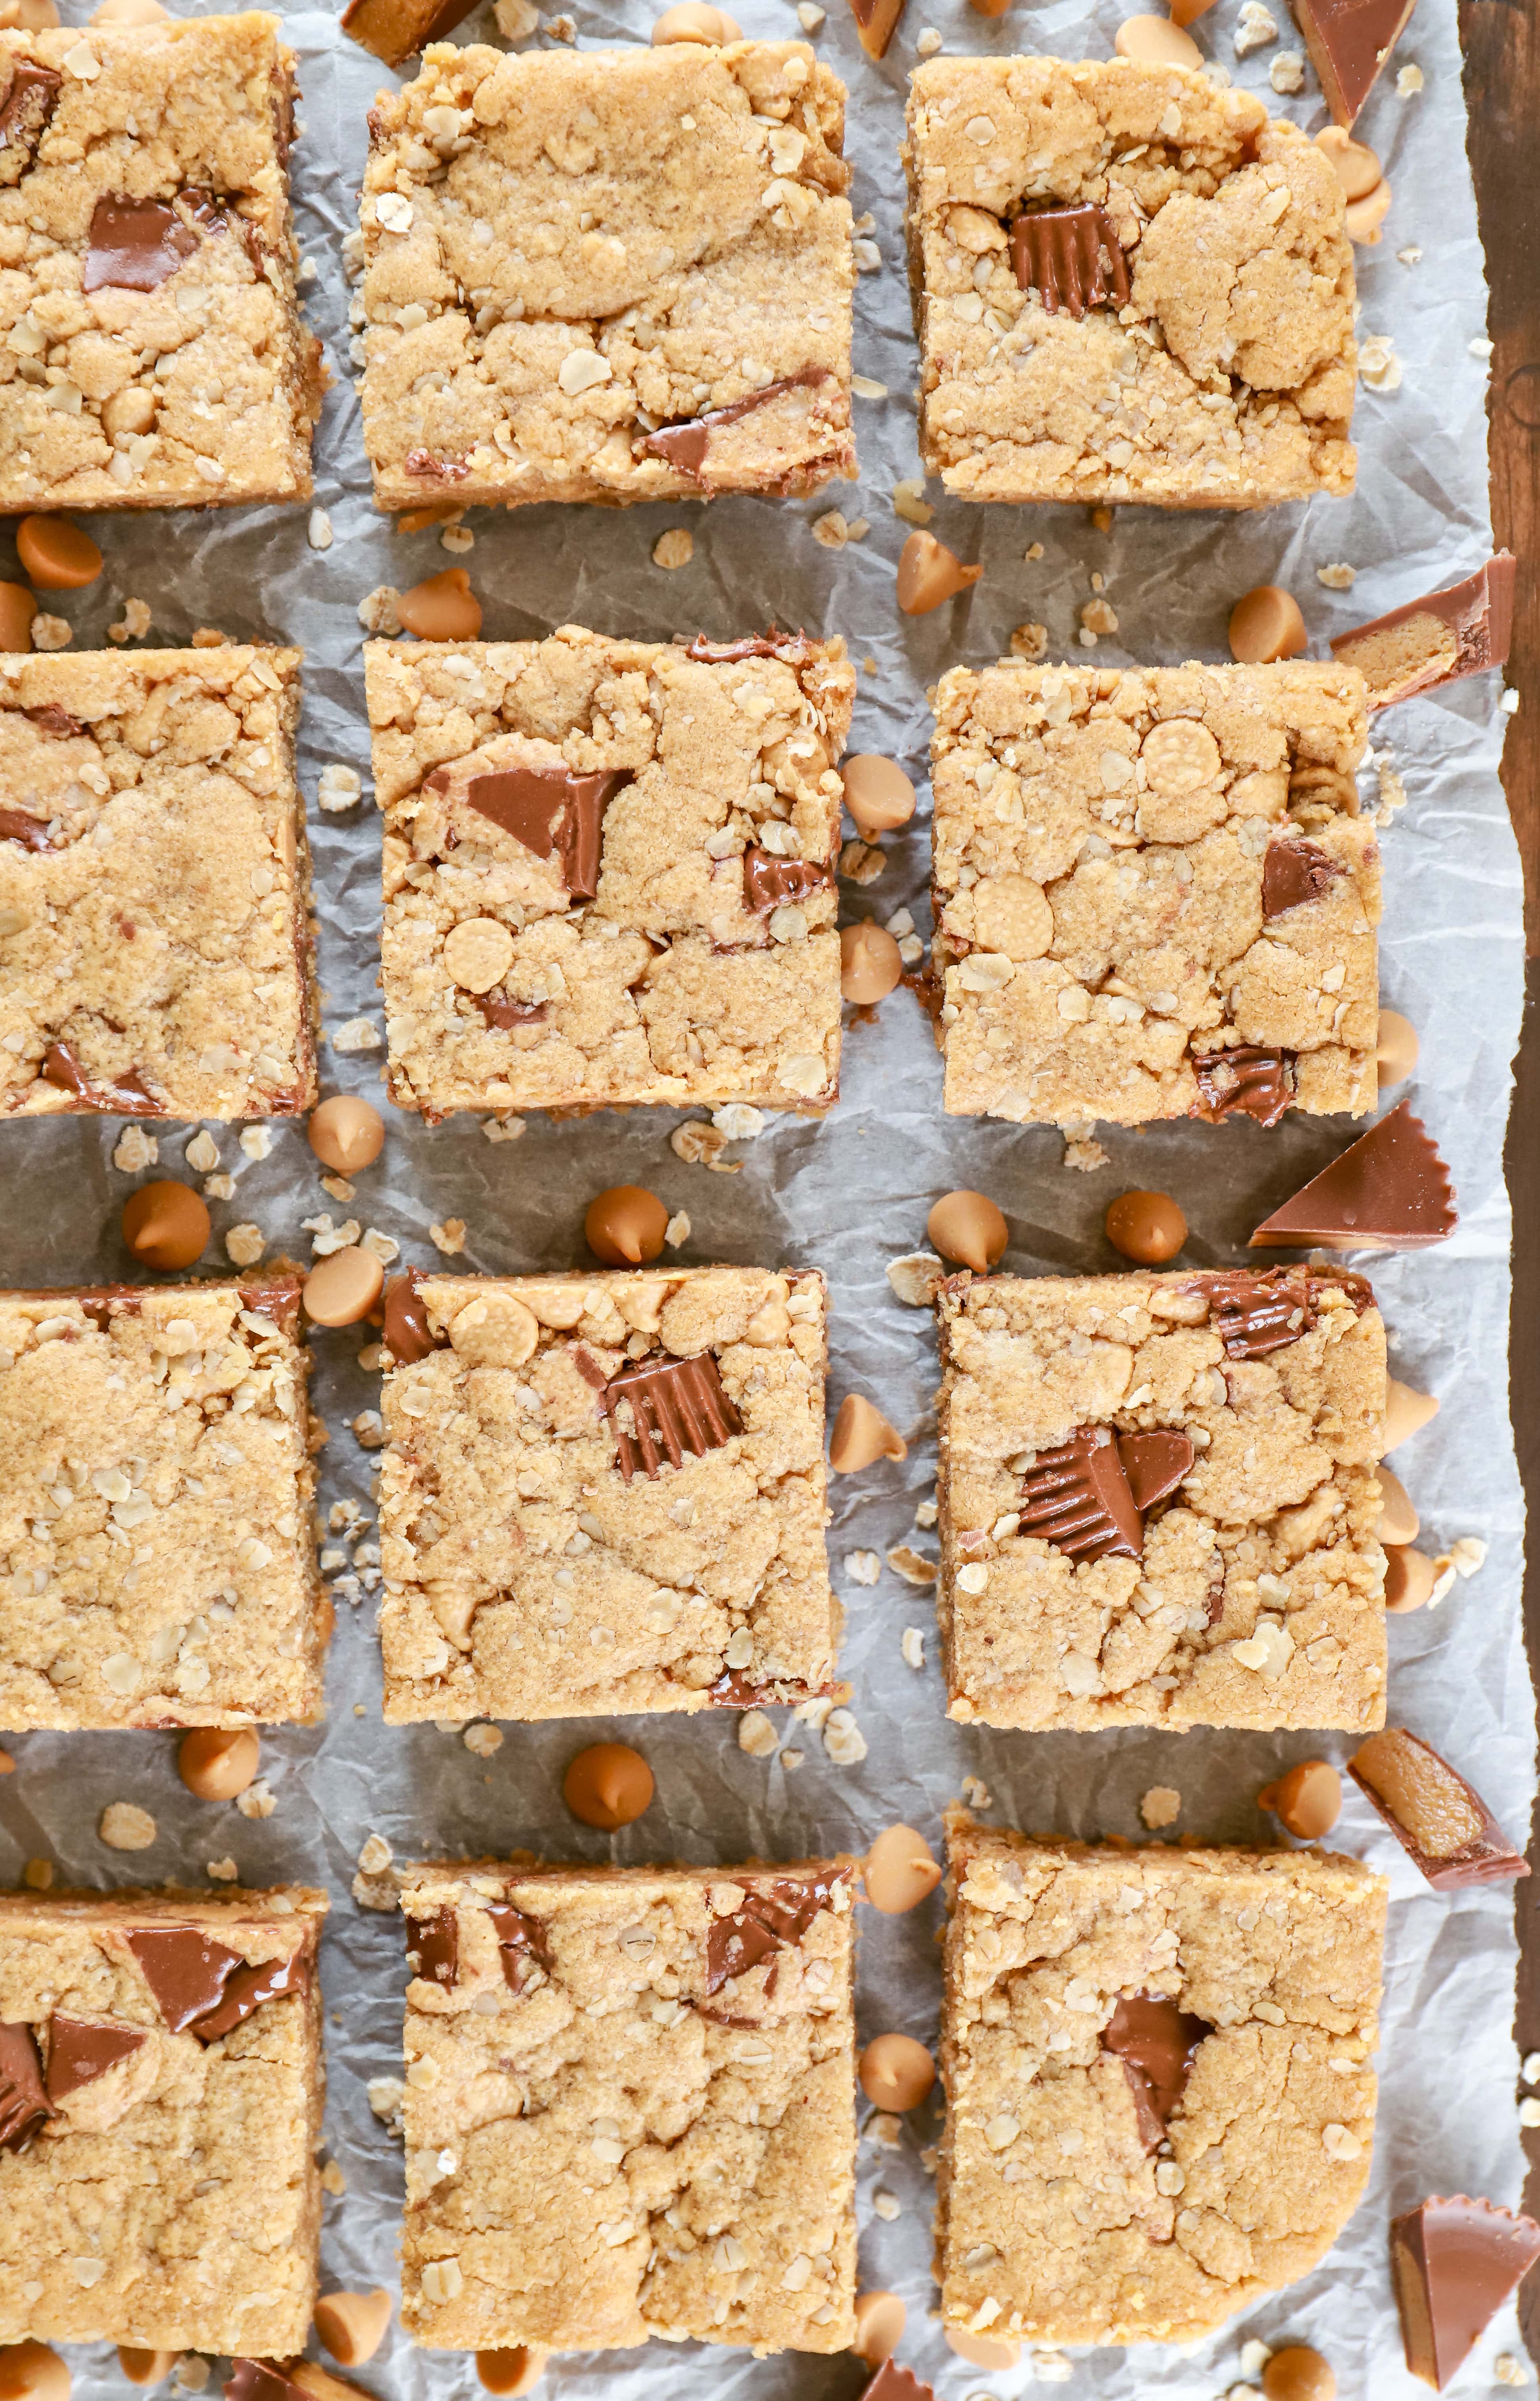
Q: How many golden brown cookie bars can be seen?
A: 12